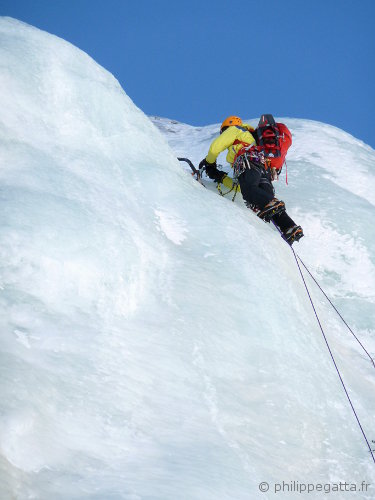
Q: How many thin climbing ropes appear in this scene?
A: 2